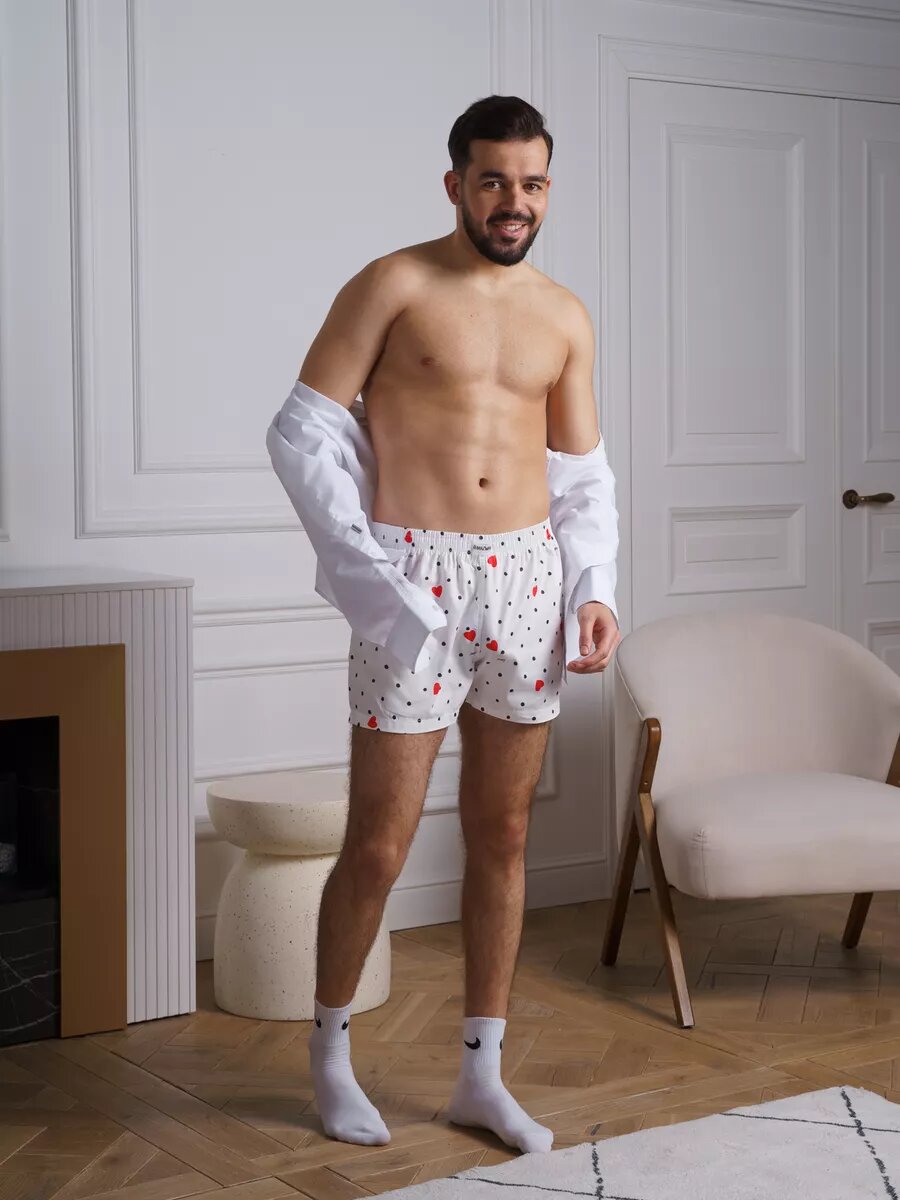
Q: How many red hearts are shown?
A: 10